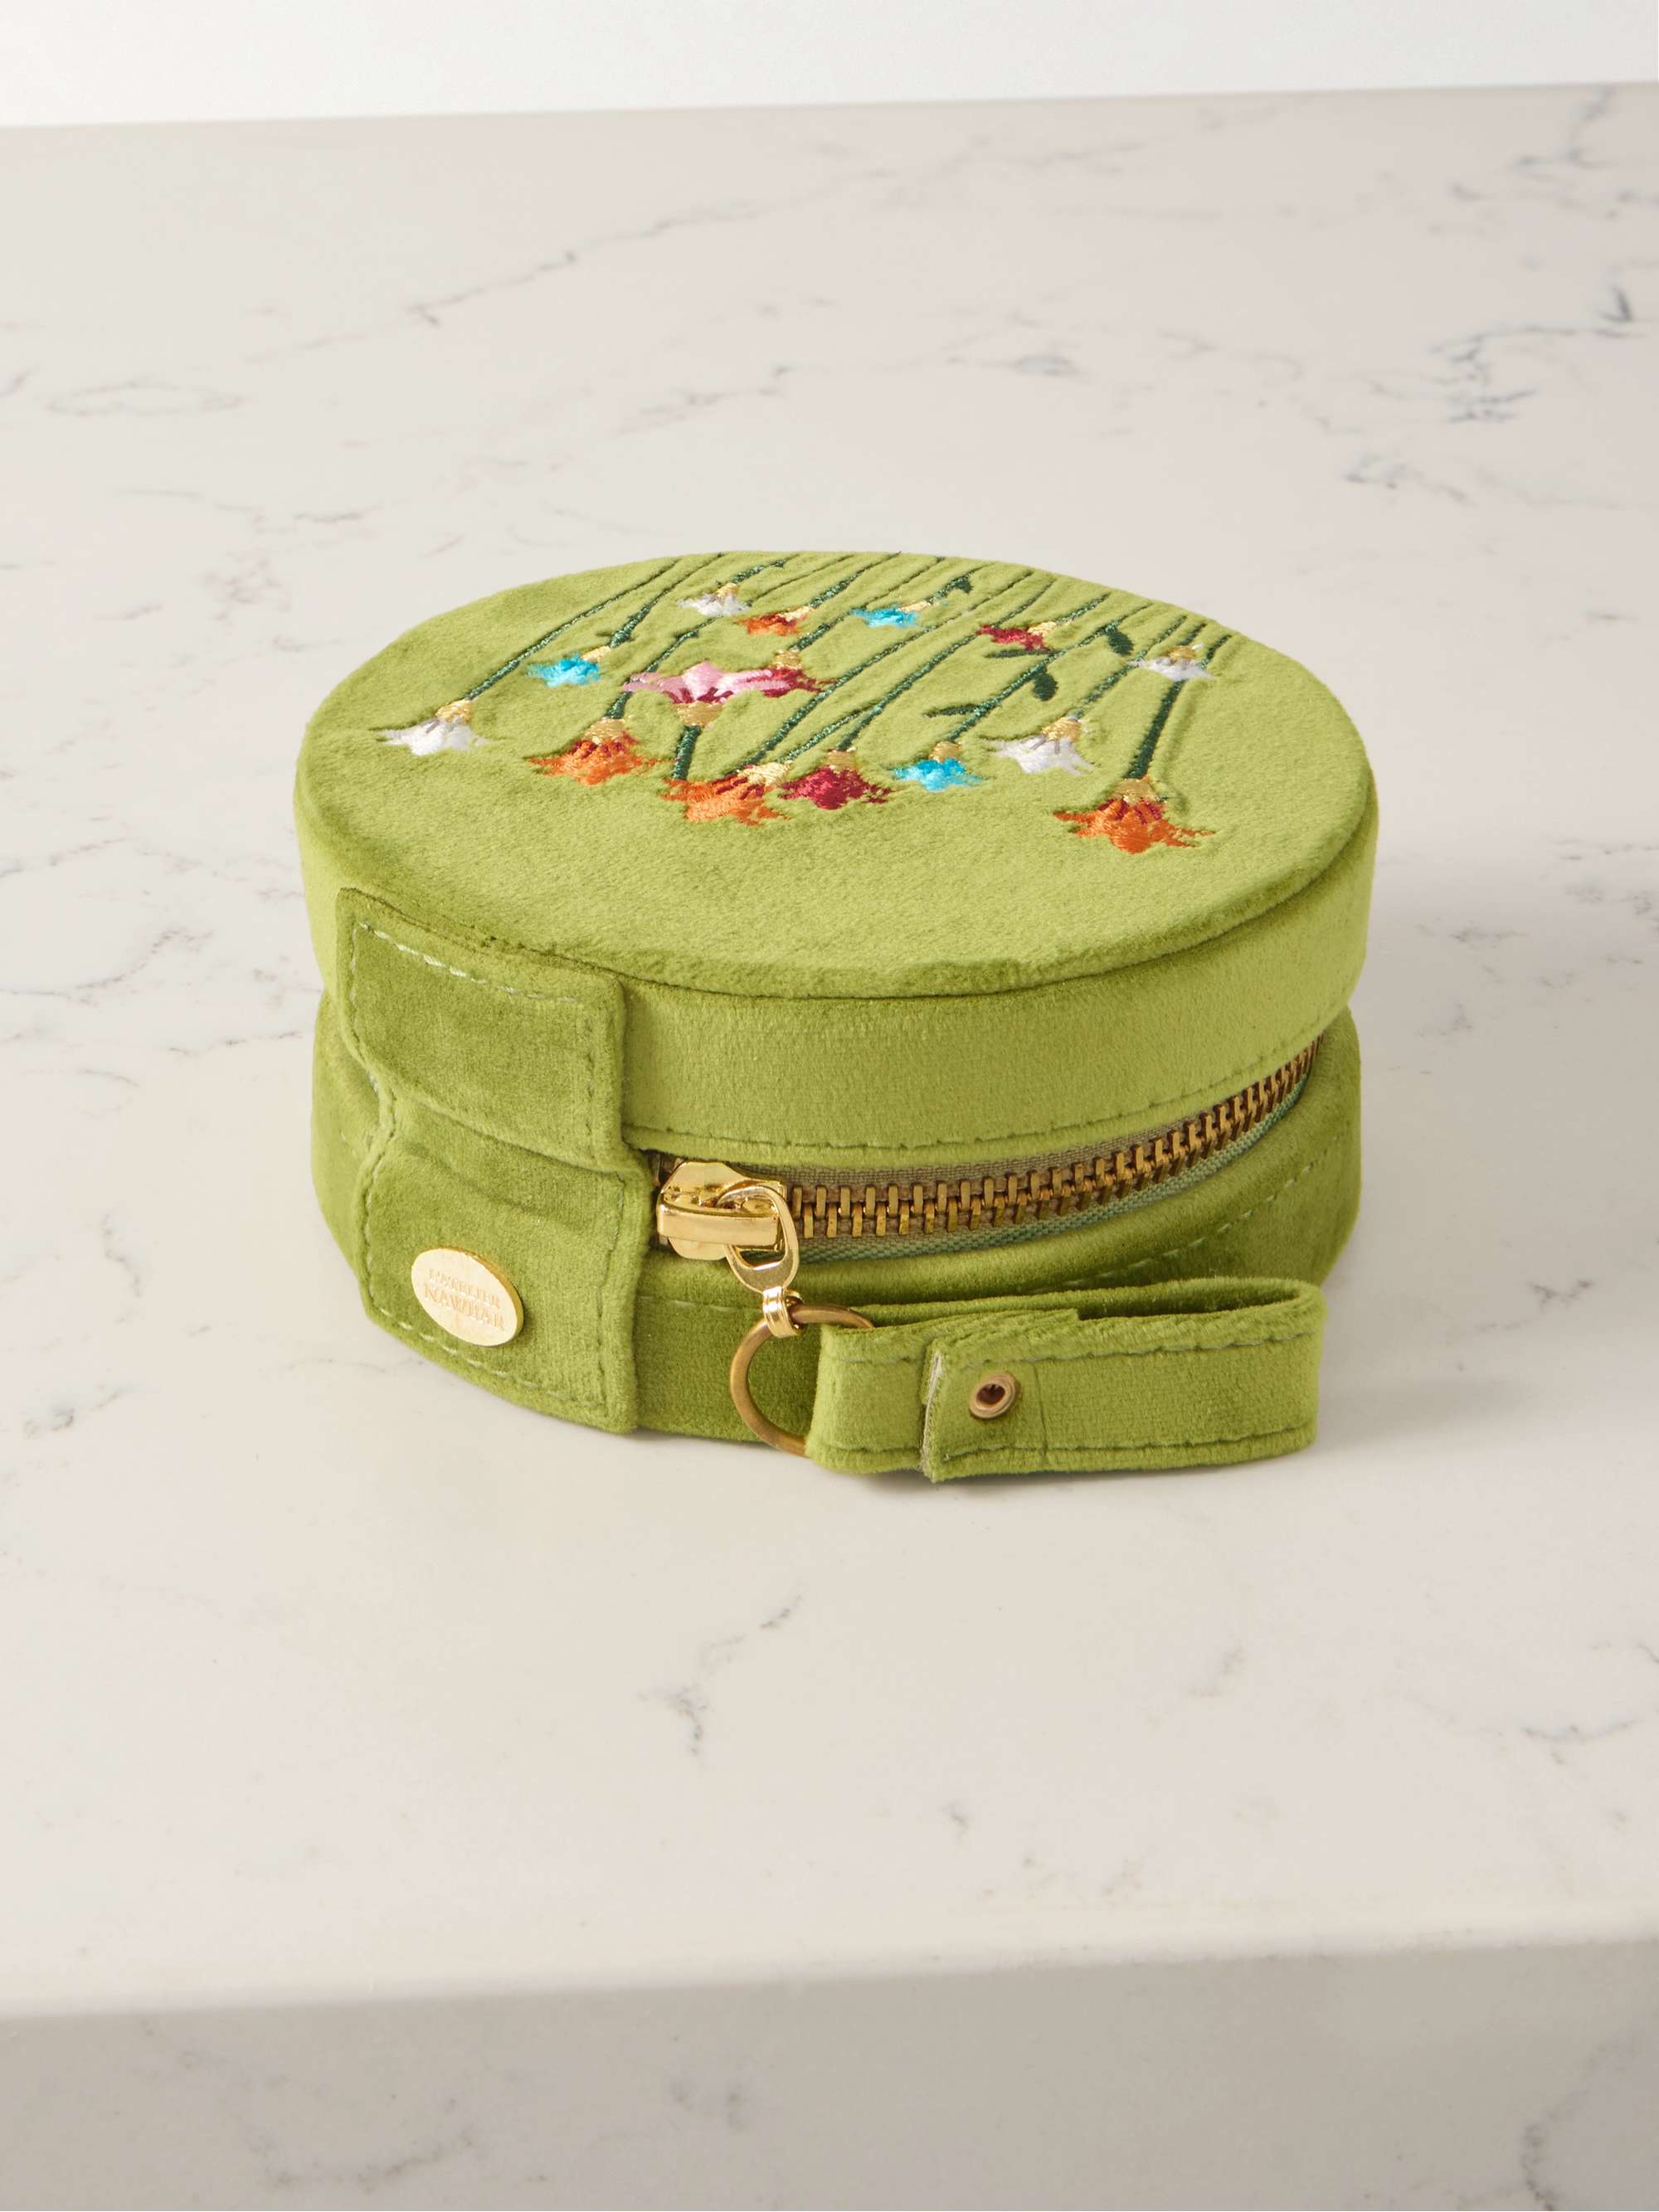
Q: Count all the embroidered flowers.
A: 15